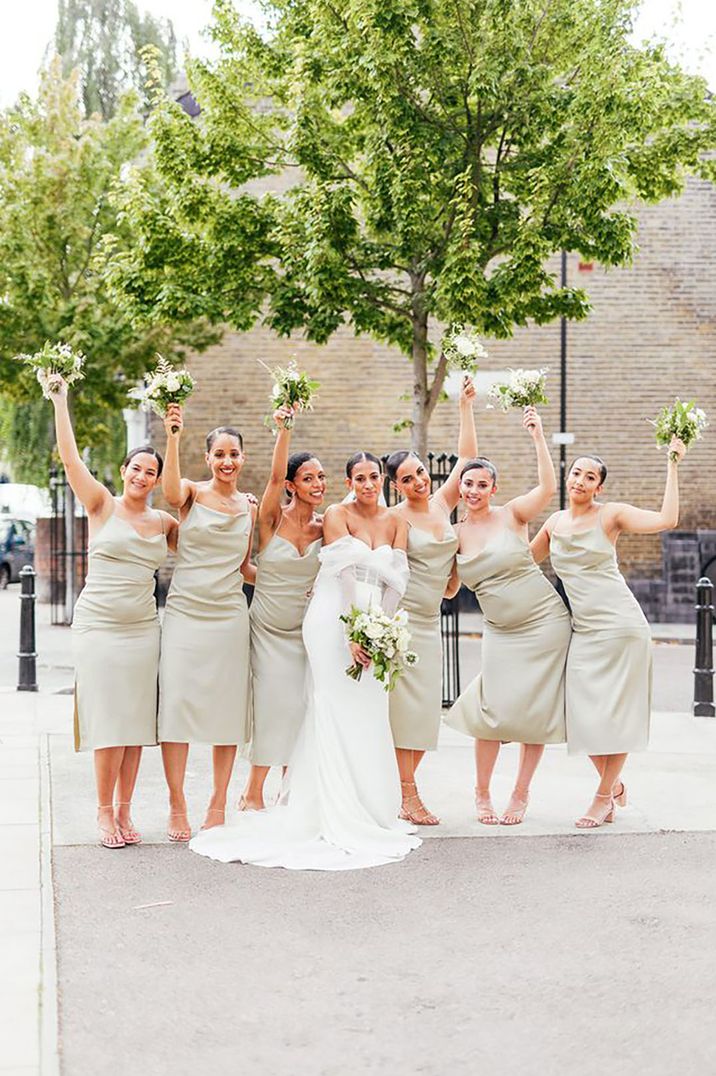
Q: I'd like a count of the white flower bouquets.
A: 7